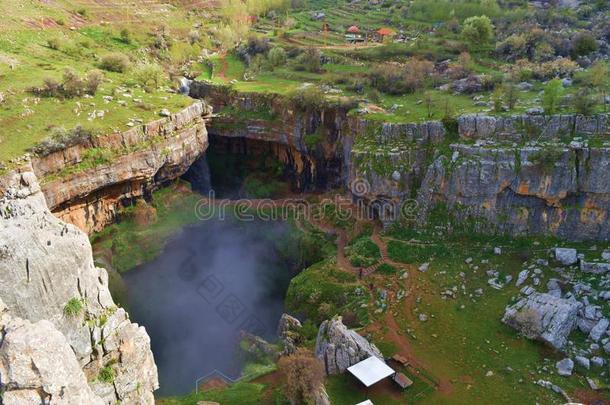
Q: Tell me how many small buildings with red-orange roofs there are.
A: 2